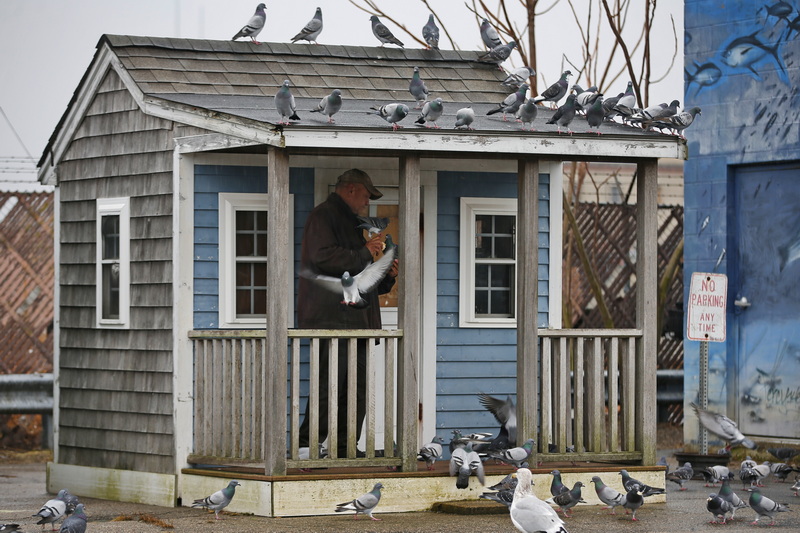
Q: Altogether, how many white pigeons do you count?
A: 1